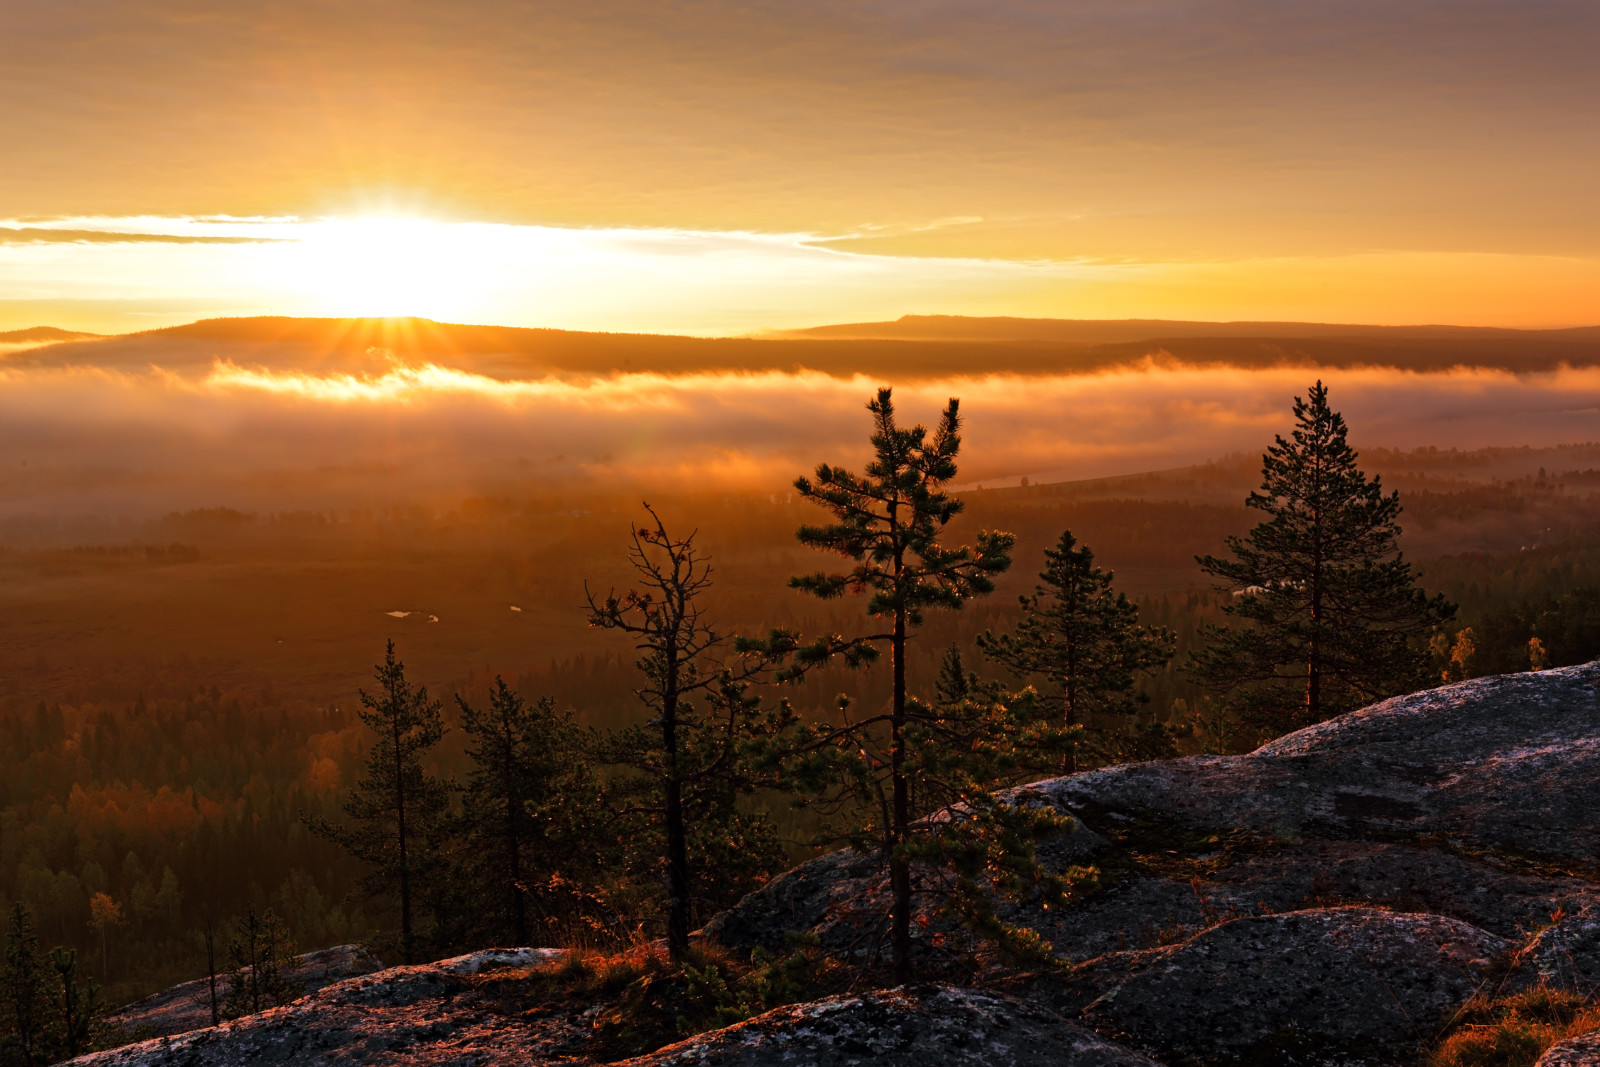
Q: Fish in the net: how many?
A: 0